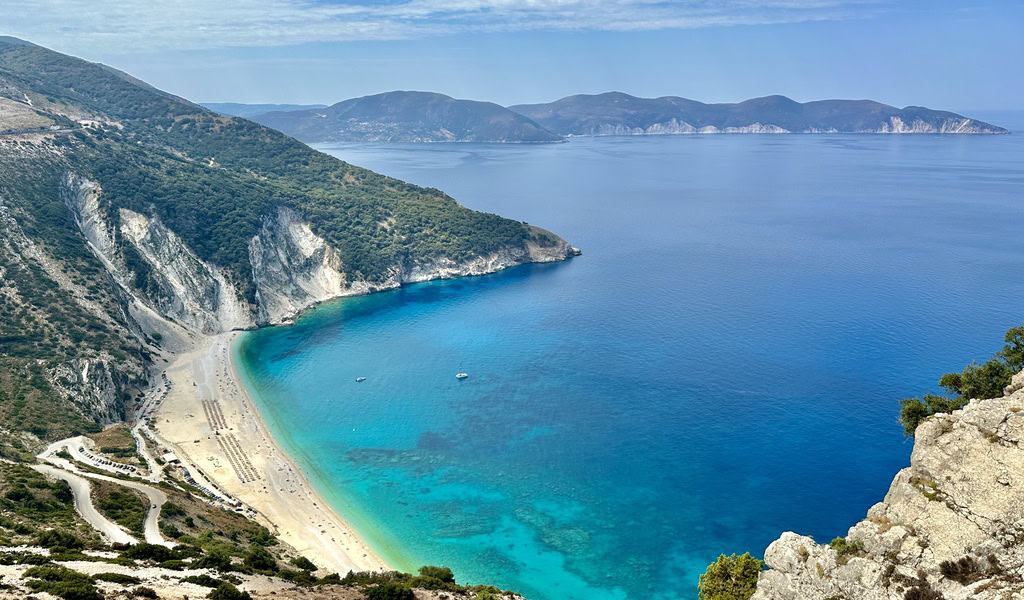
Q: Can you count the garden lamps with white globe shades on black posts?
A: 0